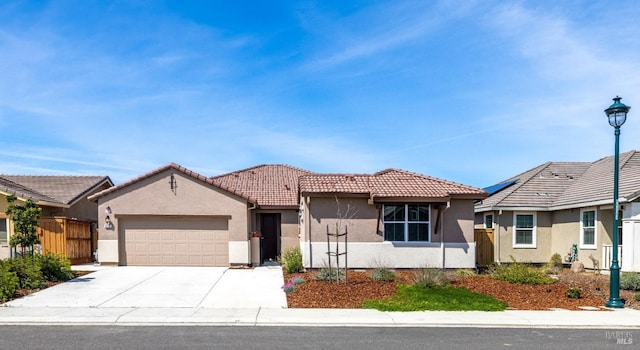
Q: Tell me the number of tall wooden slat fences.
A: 2